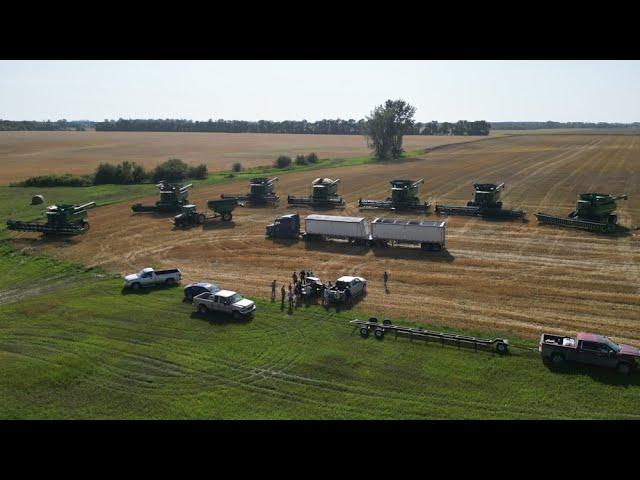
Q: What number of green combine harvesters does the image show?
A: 7